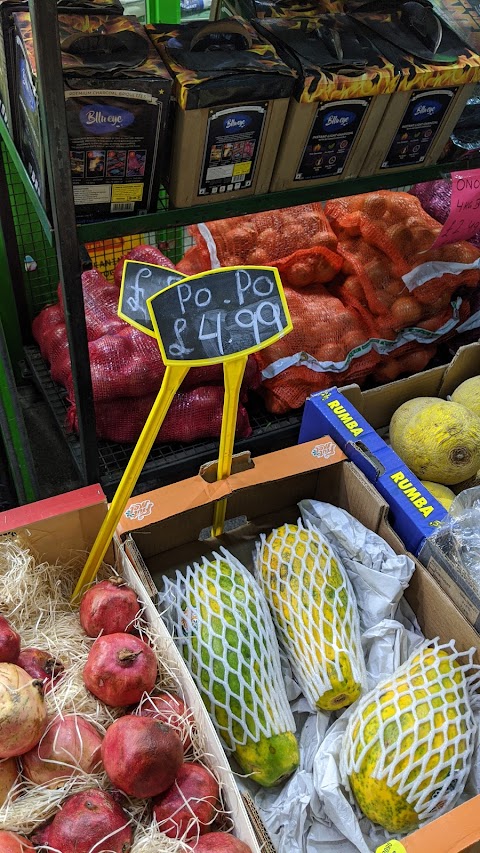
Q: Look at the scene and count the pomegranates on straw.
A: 13